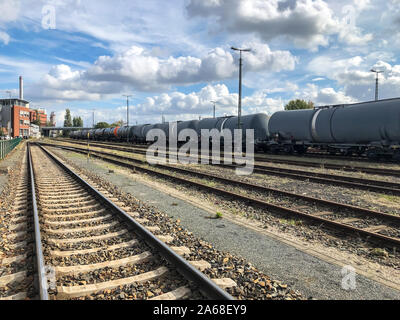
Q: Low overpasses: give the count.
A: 1